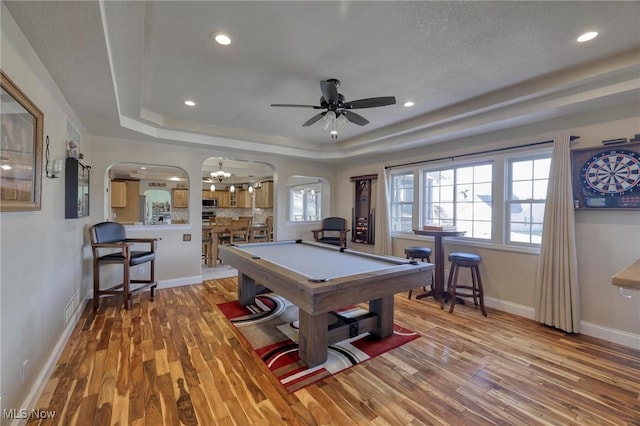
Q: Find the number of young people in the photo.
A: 0